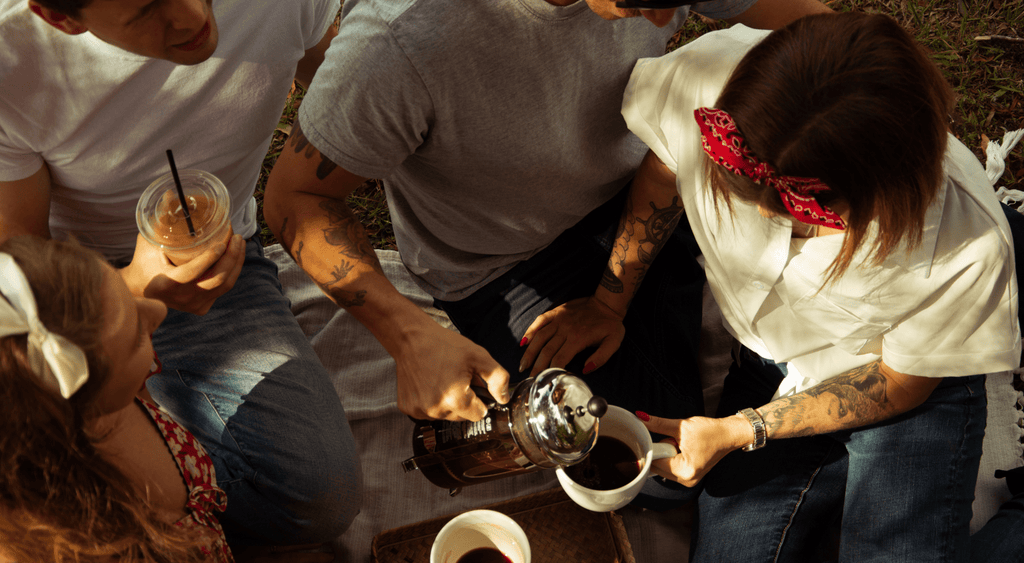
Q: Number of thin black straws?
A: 1